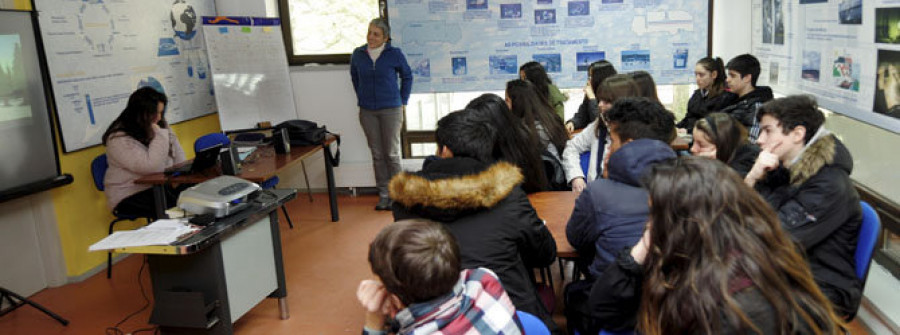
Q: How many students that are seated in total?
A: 14